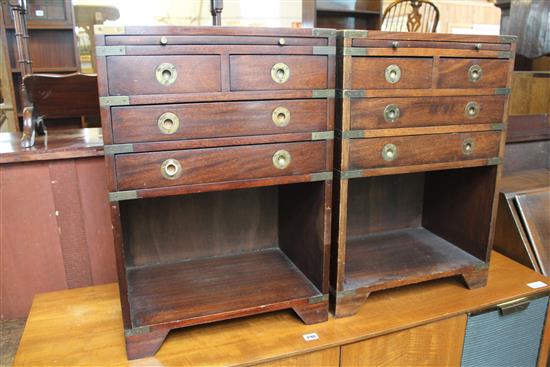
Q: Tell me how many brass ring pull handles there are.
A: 12